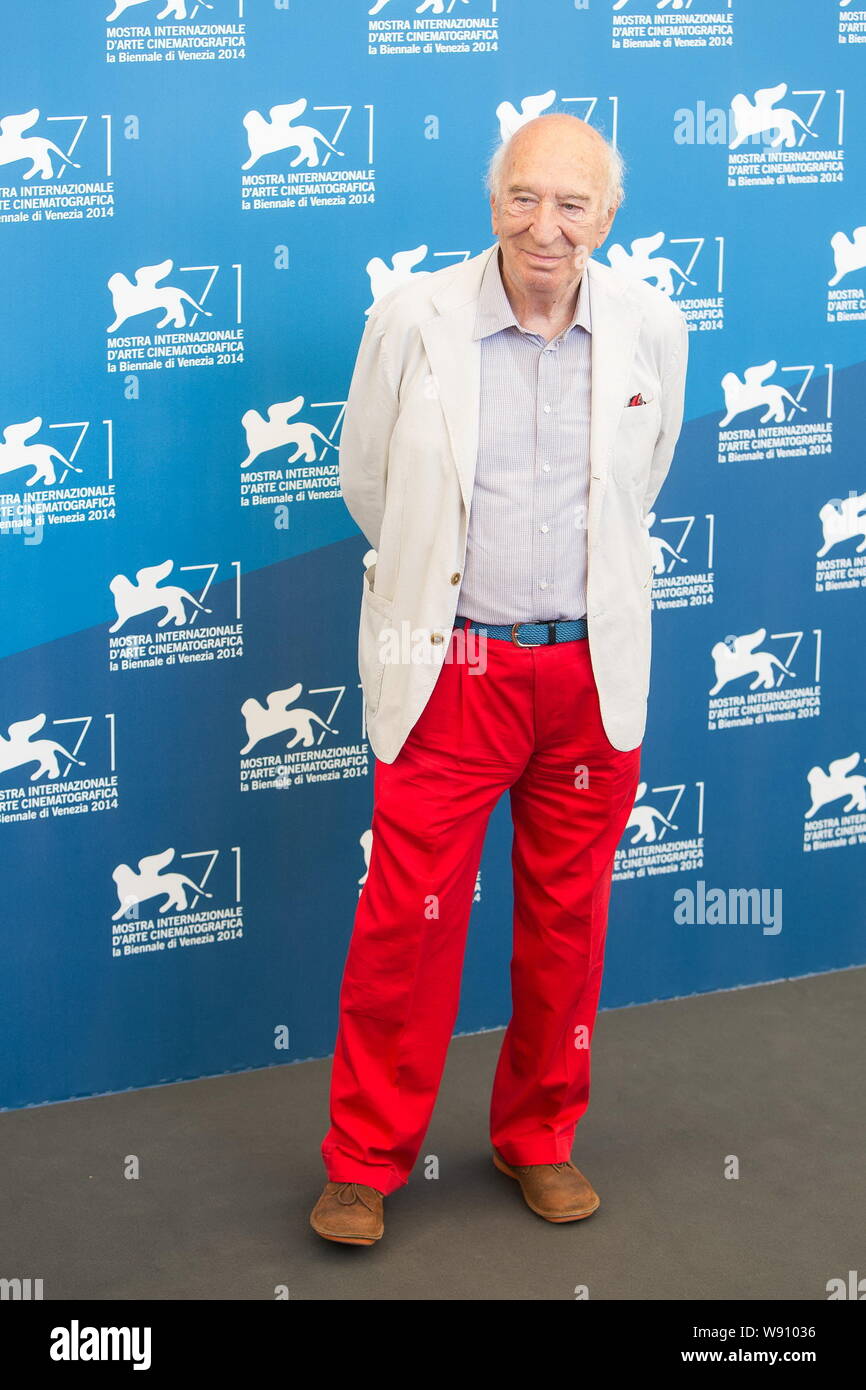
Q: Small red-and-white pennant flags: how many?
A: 0